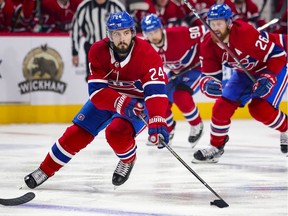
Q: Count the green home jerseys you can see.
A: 0